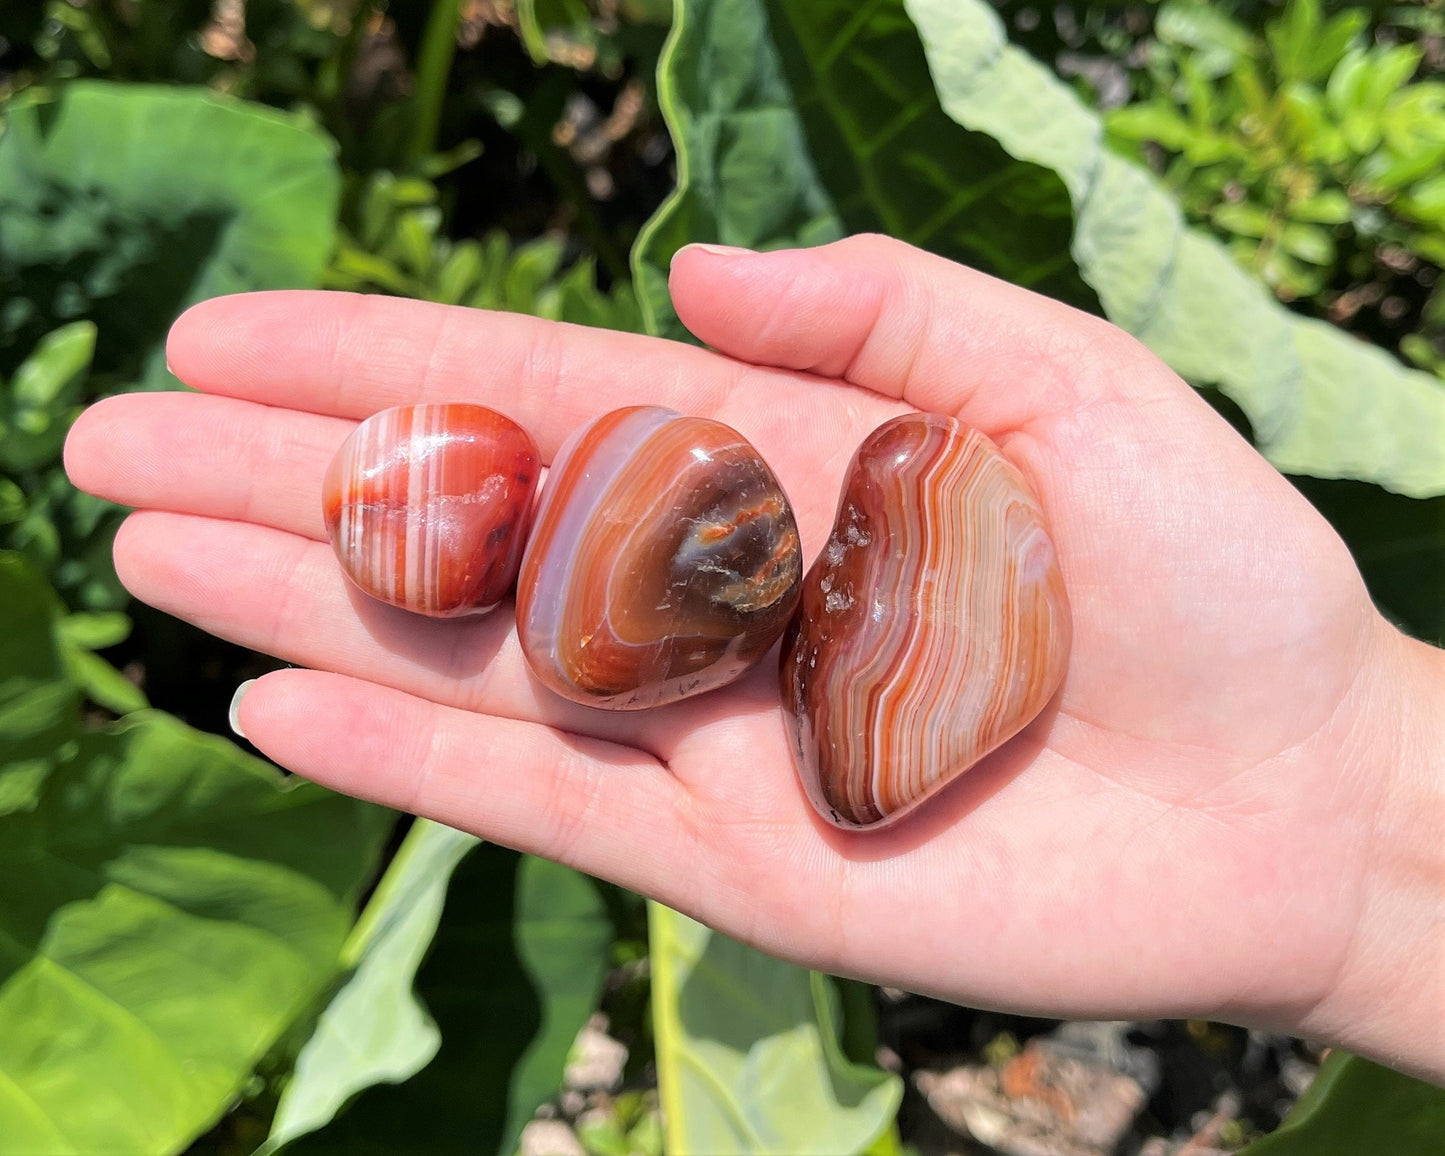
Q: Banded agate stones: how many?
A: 3